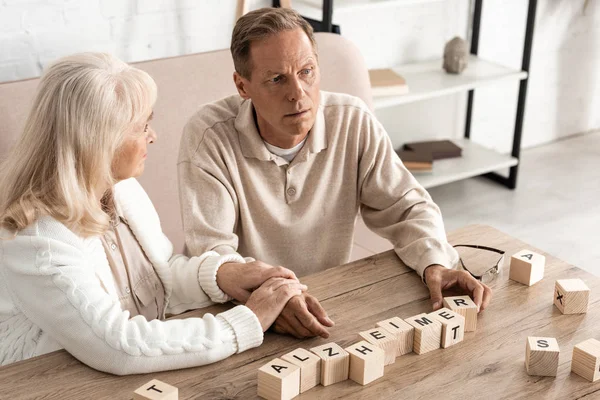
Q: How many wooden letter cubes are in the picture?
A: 14